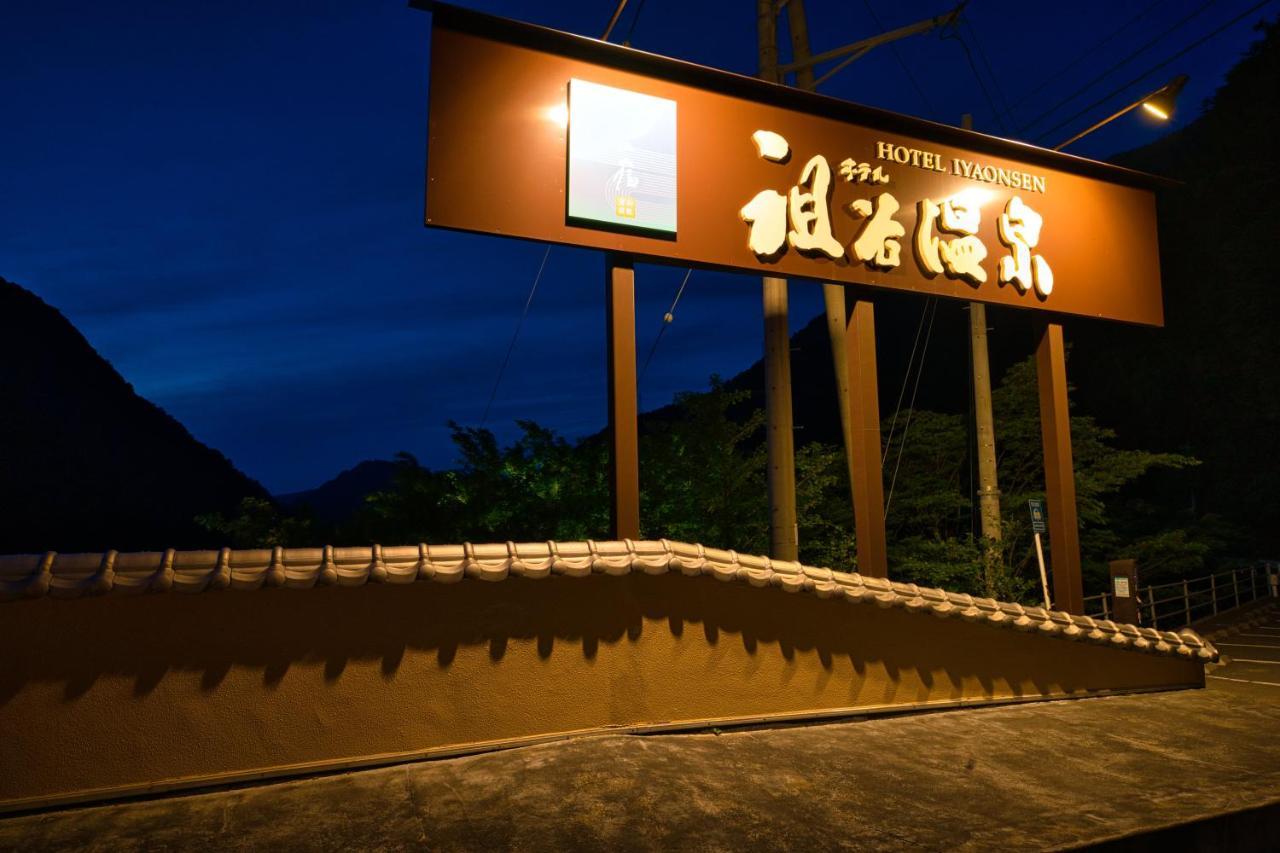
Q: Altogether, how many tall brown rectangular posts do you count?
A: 3